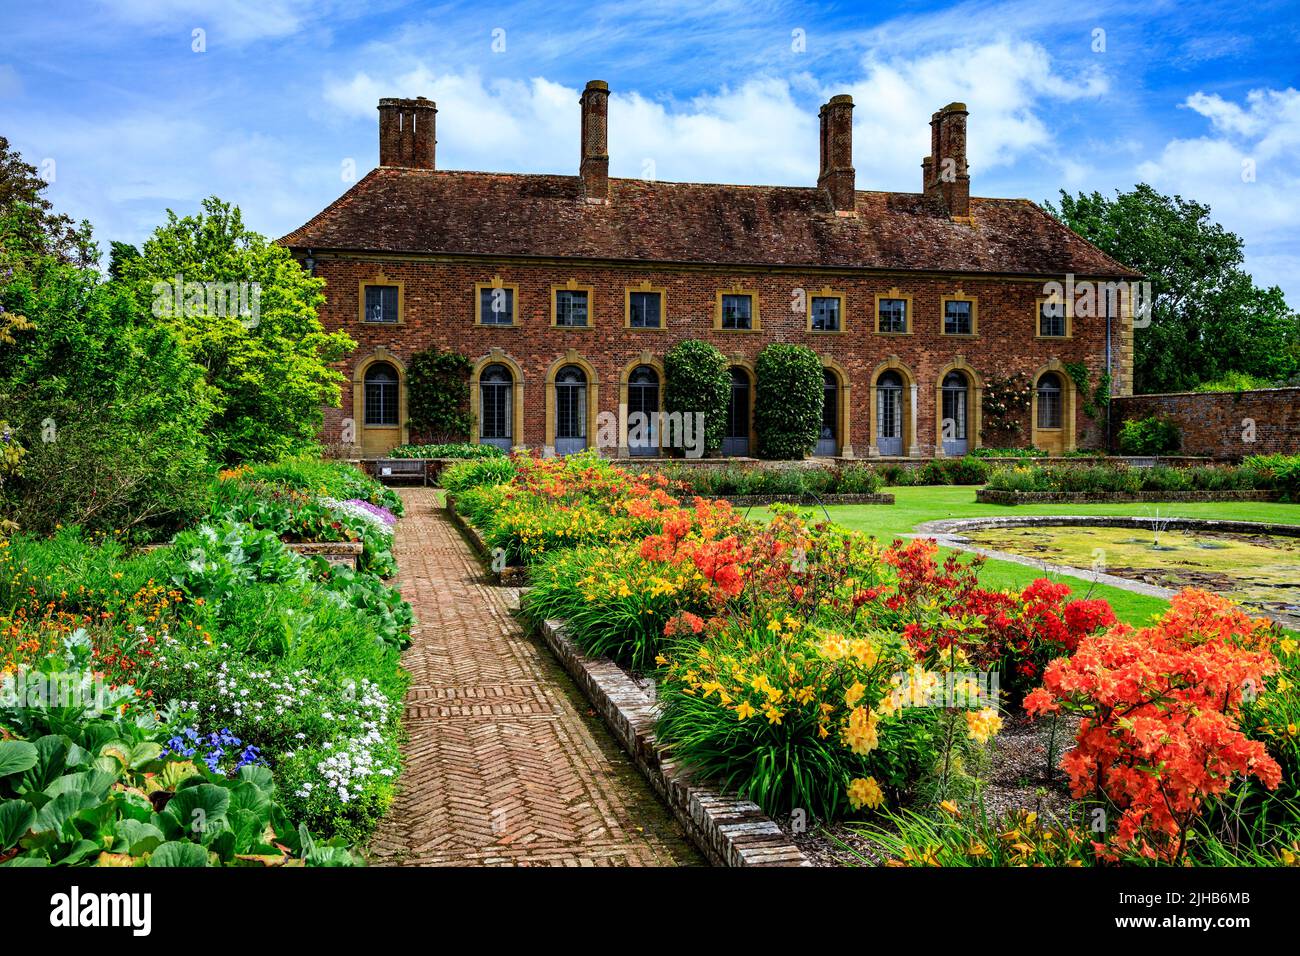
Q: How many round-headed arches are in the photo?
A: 9